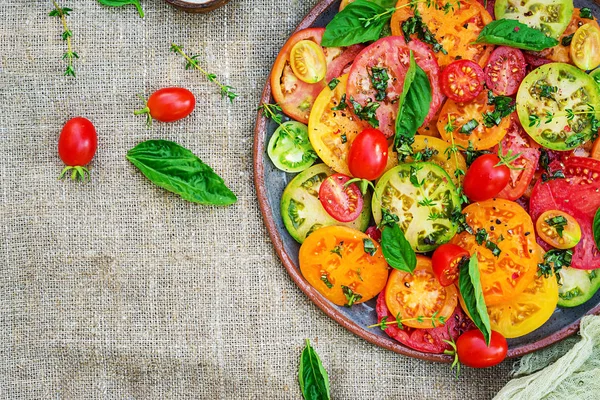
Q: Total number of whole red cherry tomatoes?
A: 5